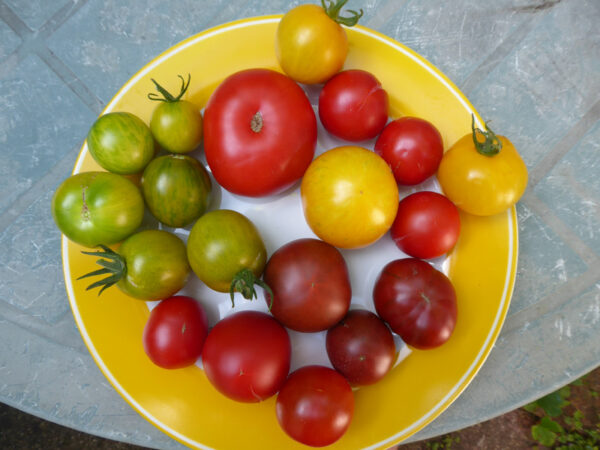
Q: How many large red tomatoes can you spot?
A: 1